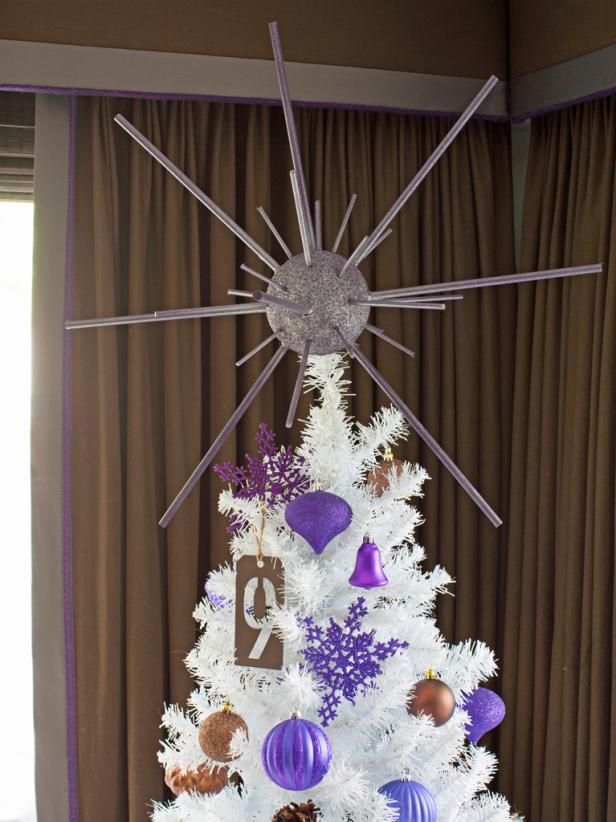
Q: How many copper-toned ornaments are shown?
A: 4